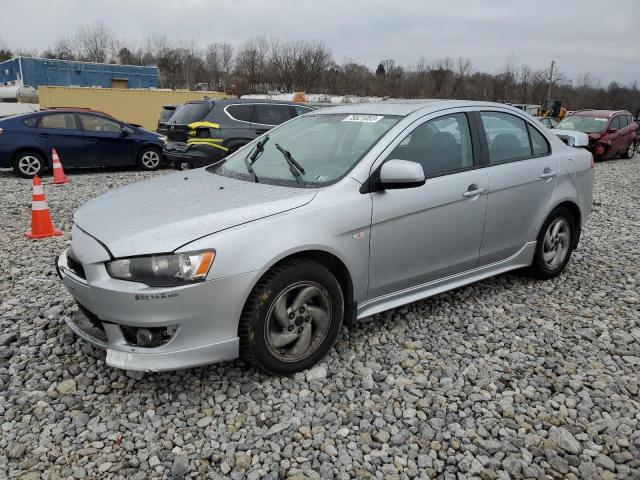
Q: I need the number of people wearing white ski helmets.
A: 0